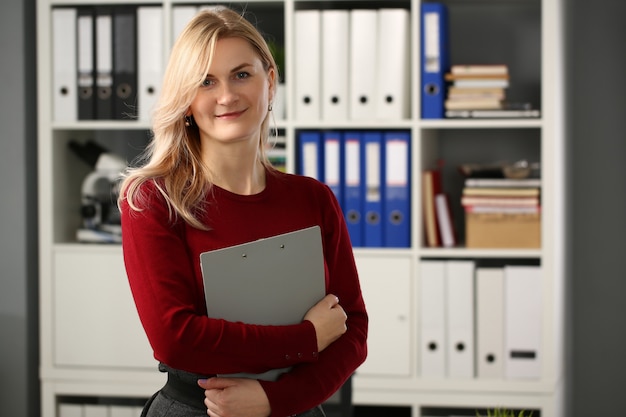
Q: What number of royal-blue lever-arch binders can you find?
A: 6